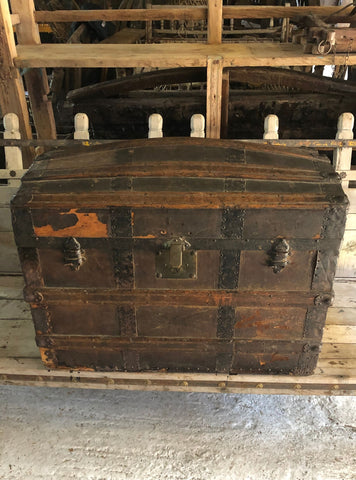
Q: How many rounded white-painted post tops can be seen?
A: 6